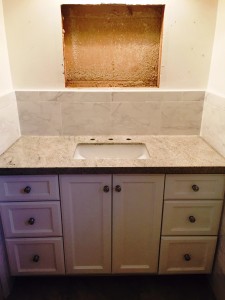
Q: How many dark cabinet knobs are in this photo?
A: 8